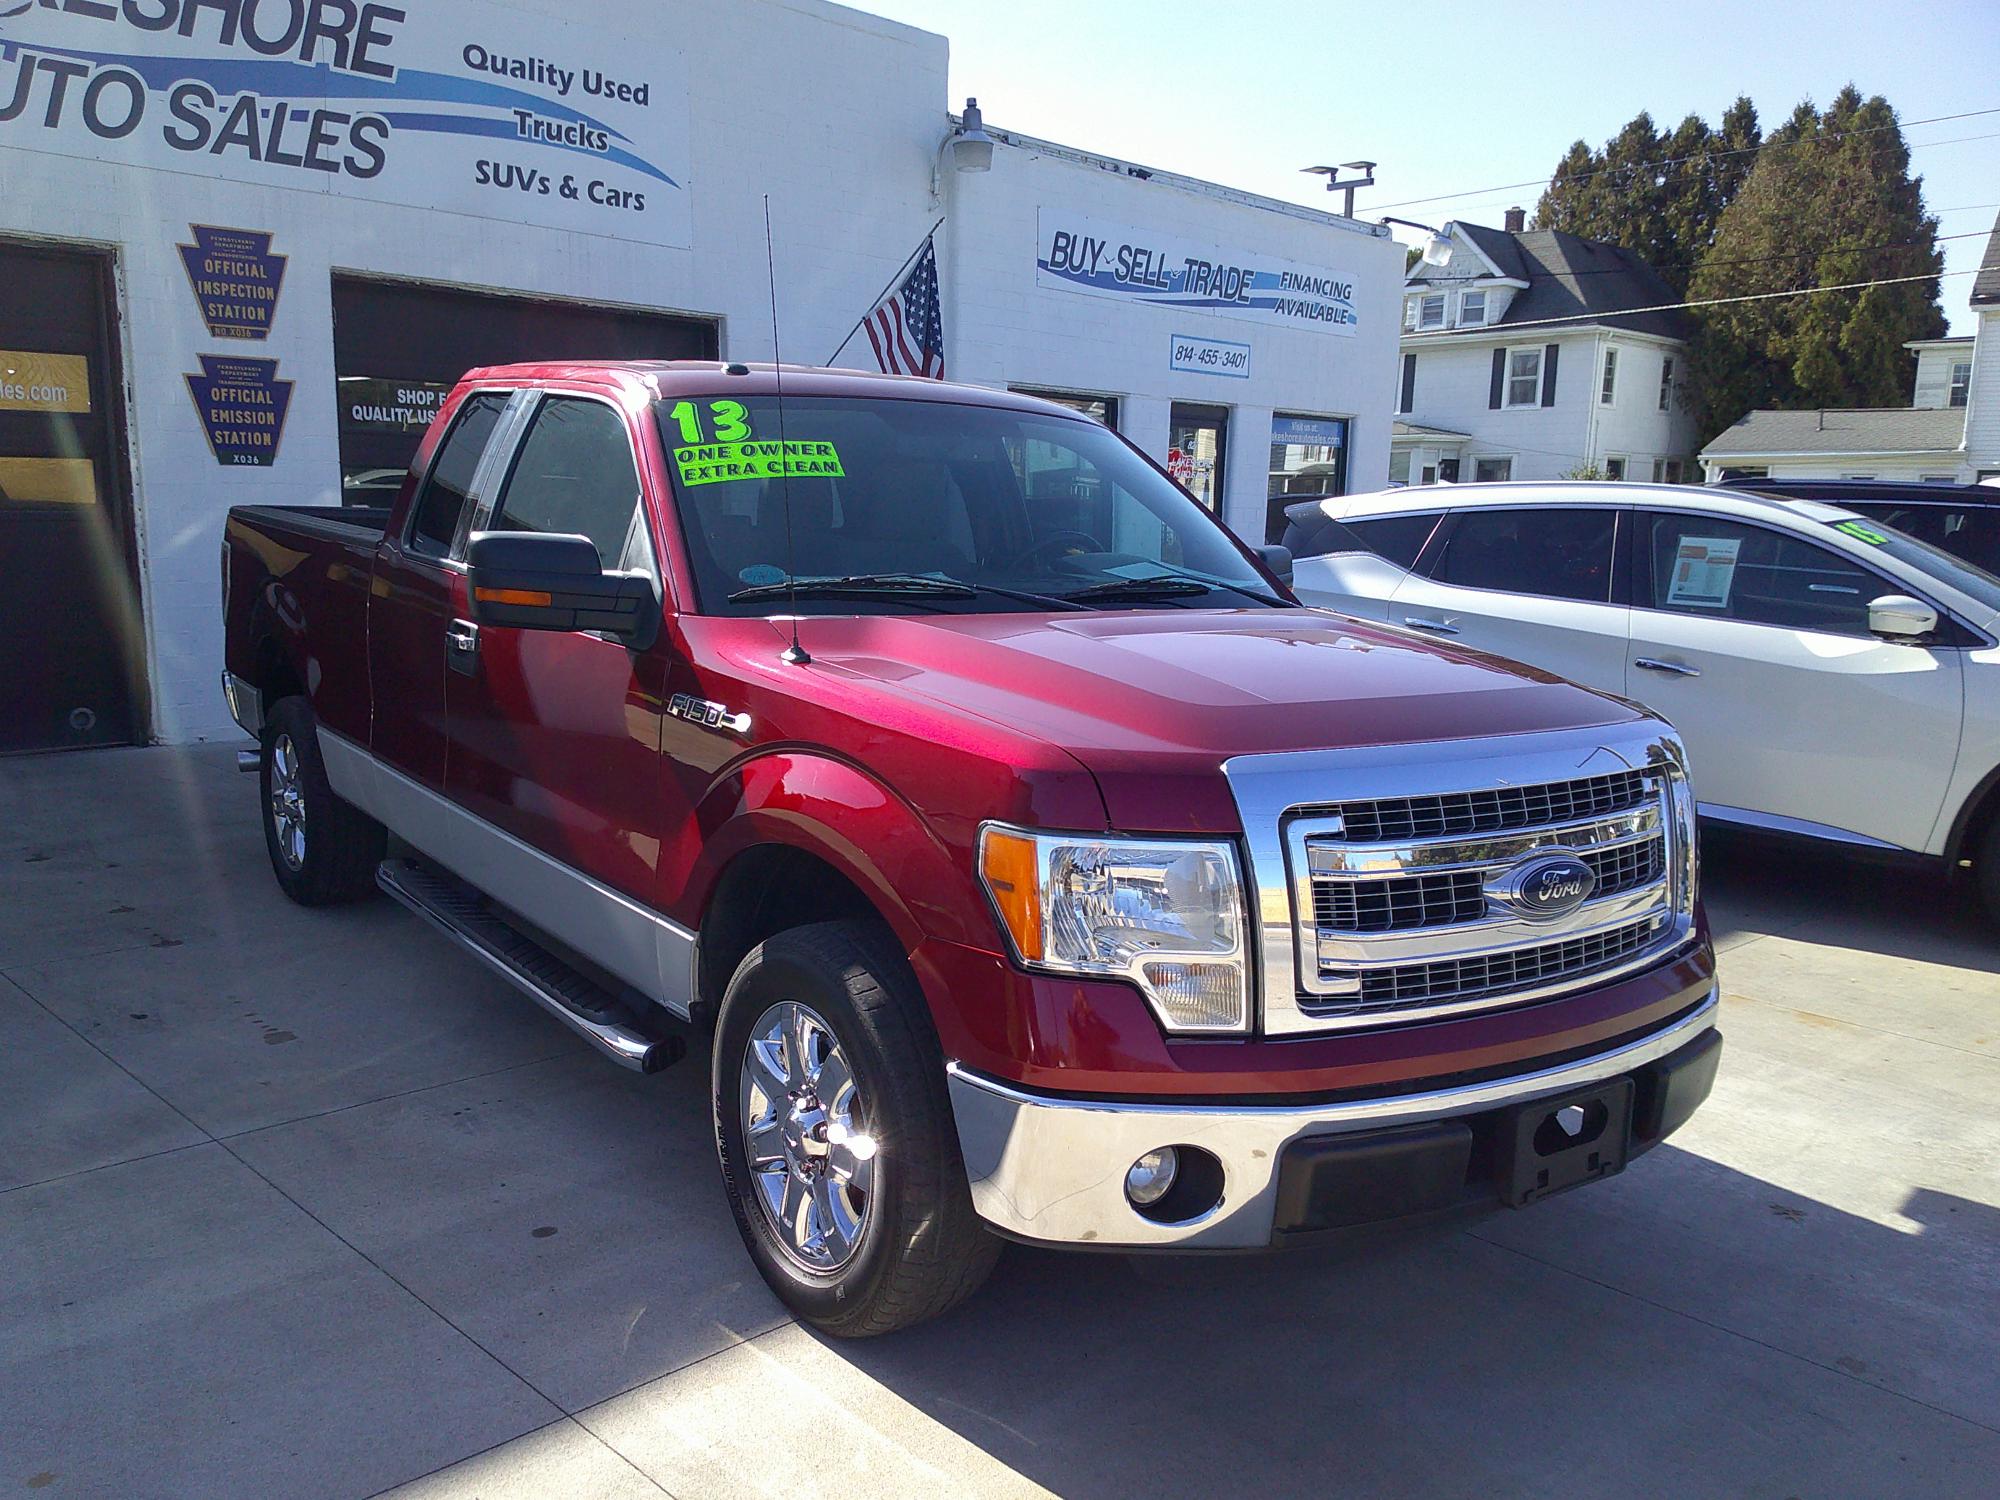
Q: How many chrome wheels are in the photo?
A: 2